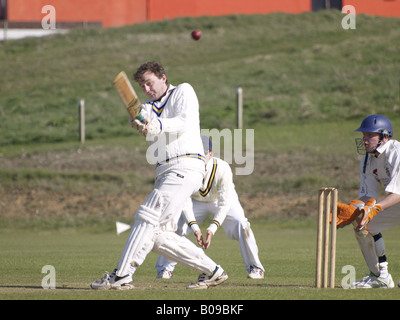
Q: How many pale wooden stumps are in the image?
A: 3